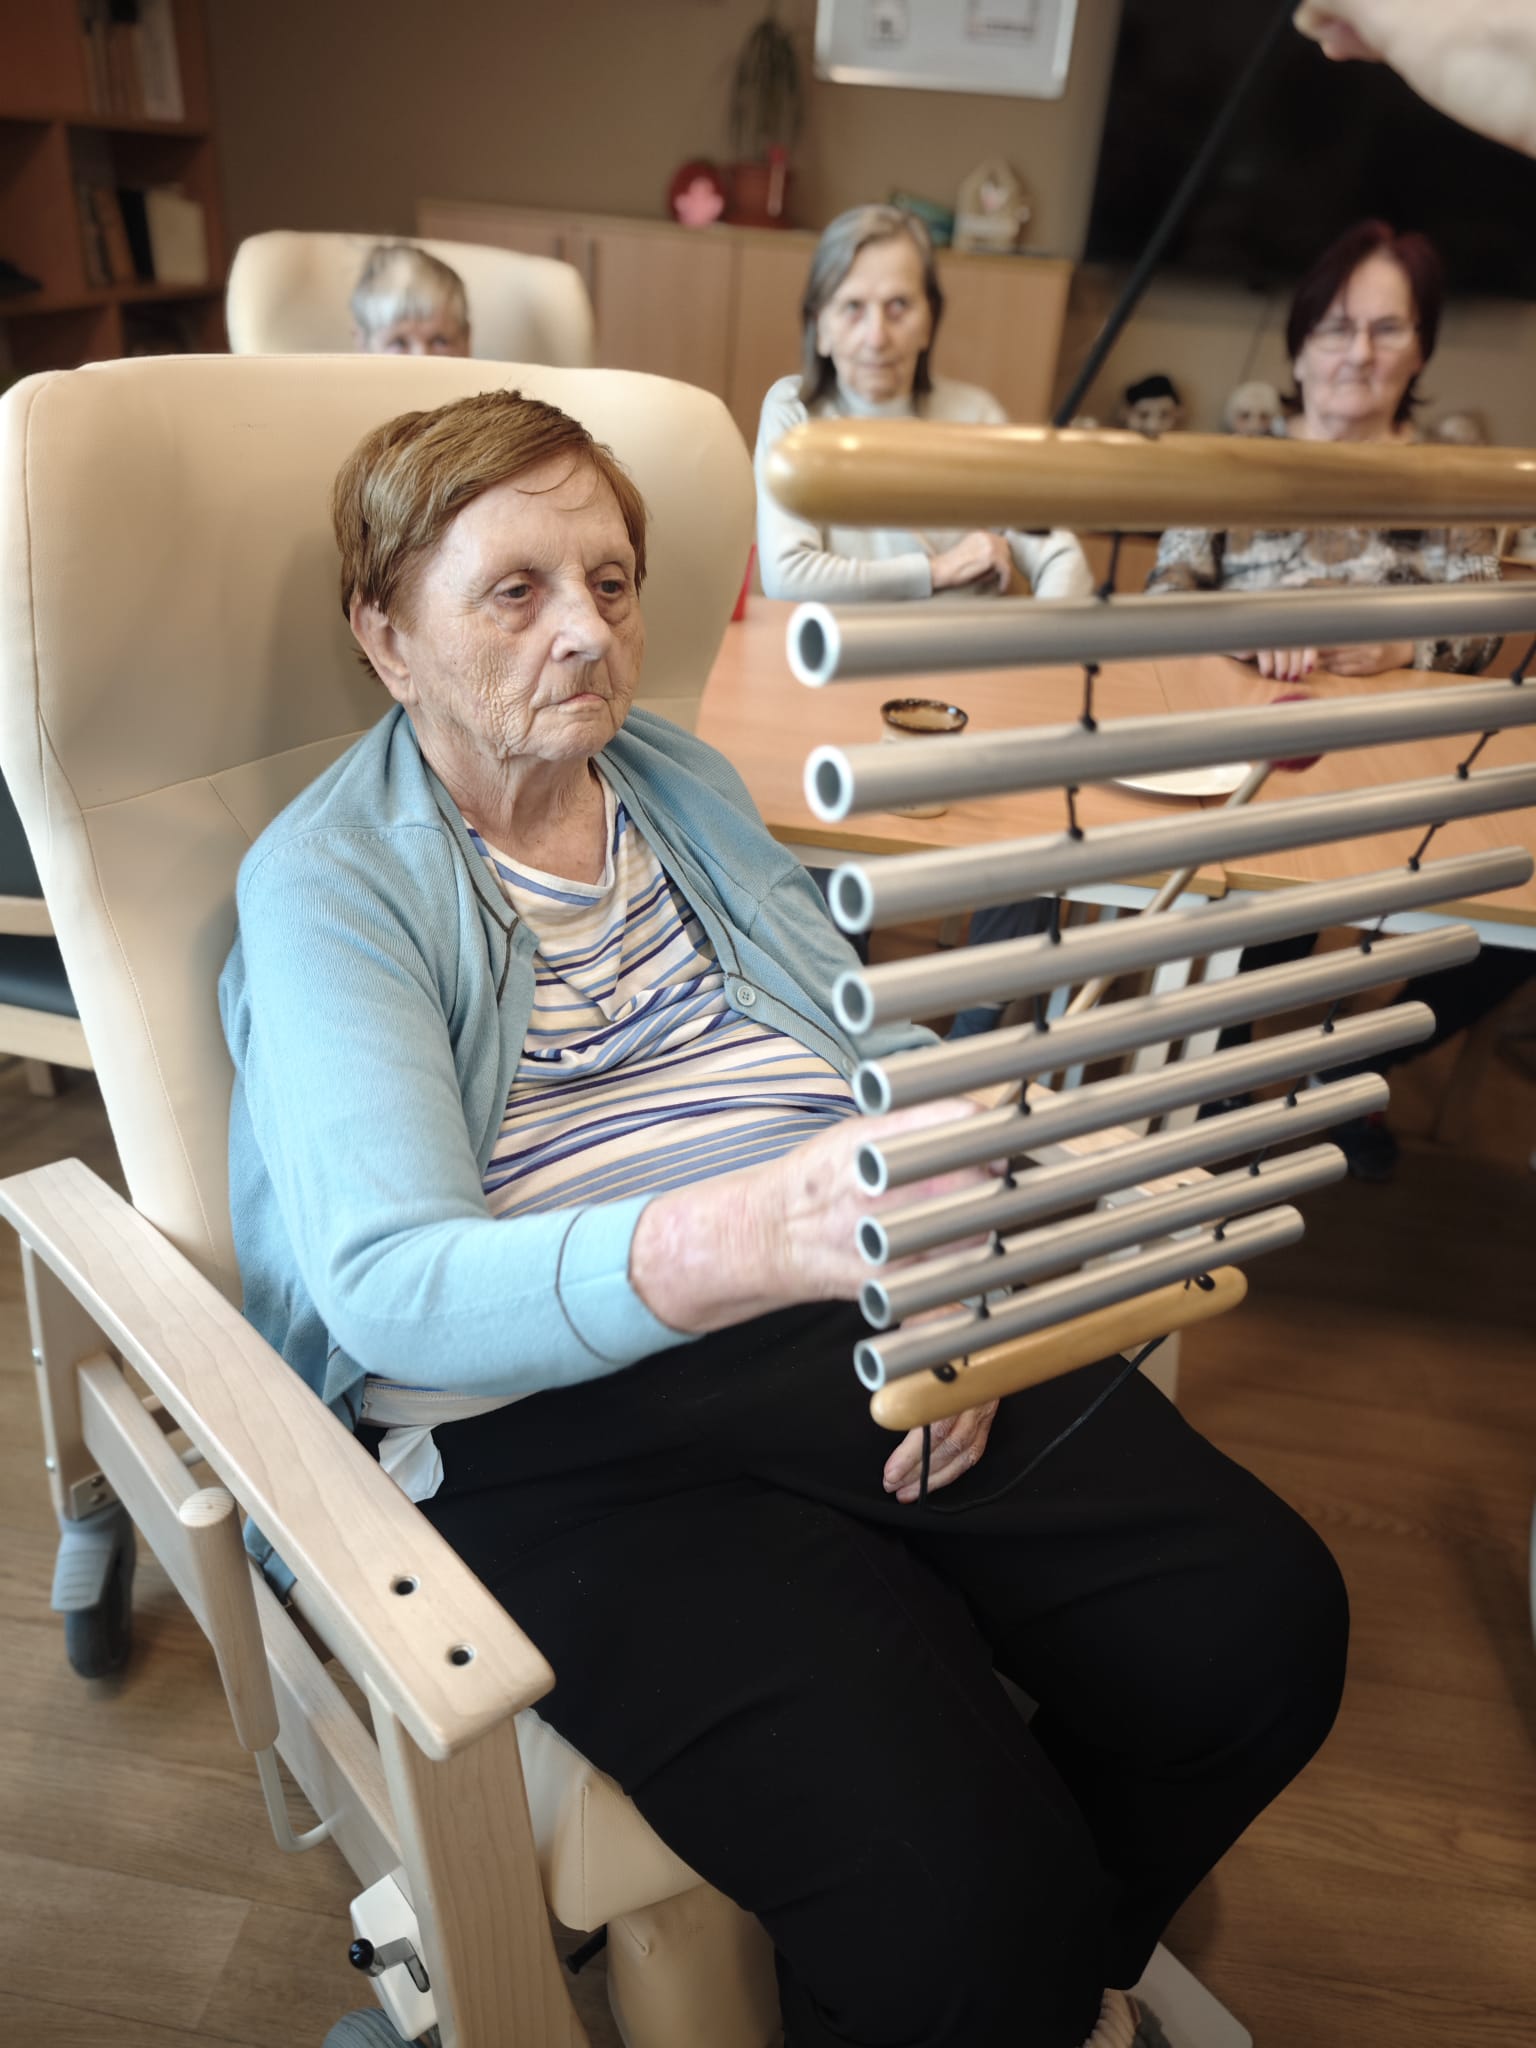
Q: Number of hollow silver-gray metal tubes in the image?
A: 9